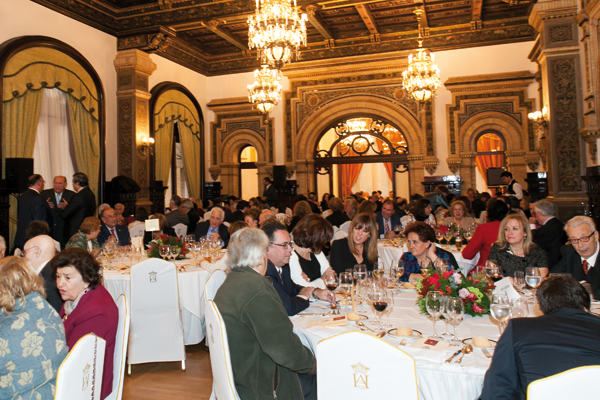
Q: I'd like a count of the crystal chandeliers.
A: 3